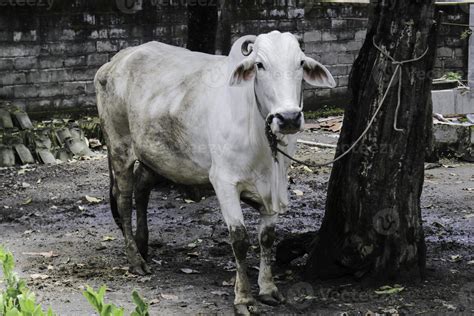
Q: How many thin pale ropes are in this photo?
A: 1